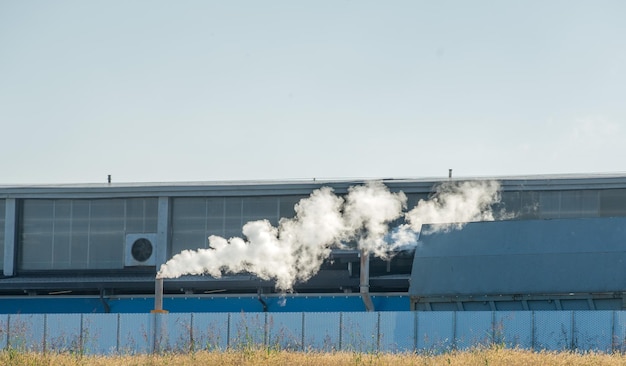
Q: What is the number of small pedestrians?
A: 0